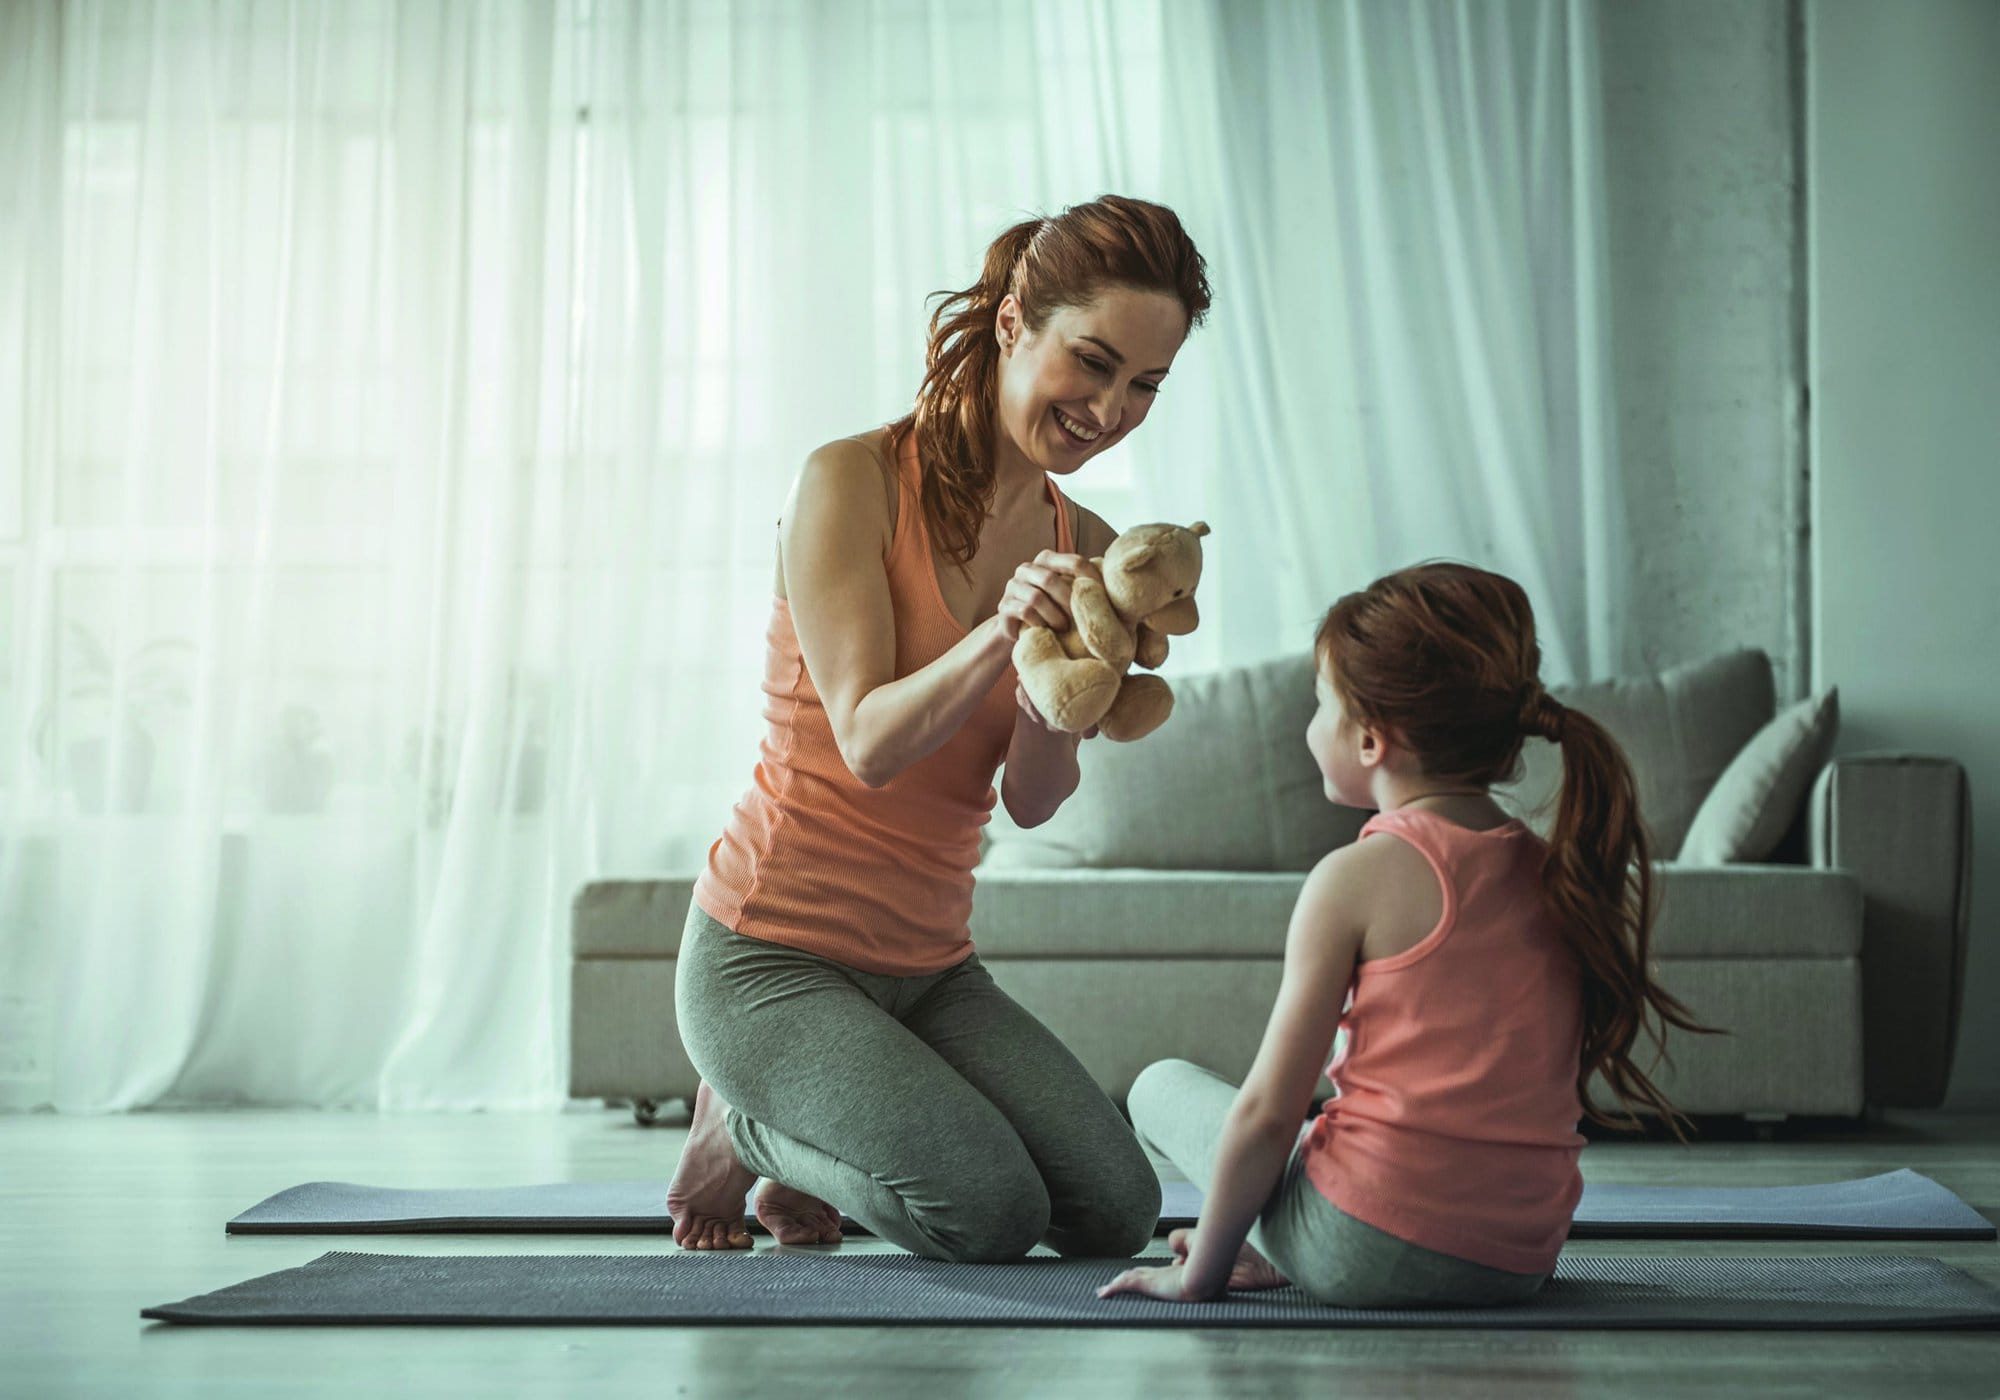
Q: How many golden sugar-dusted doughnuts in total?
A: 0